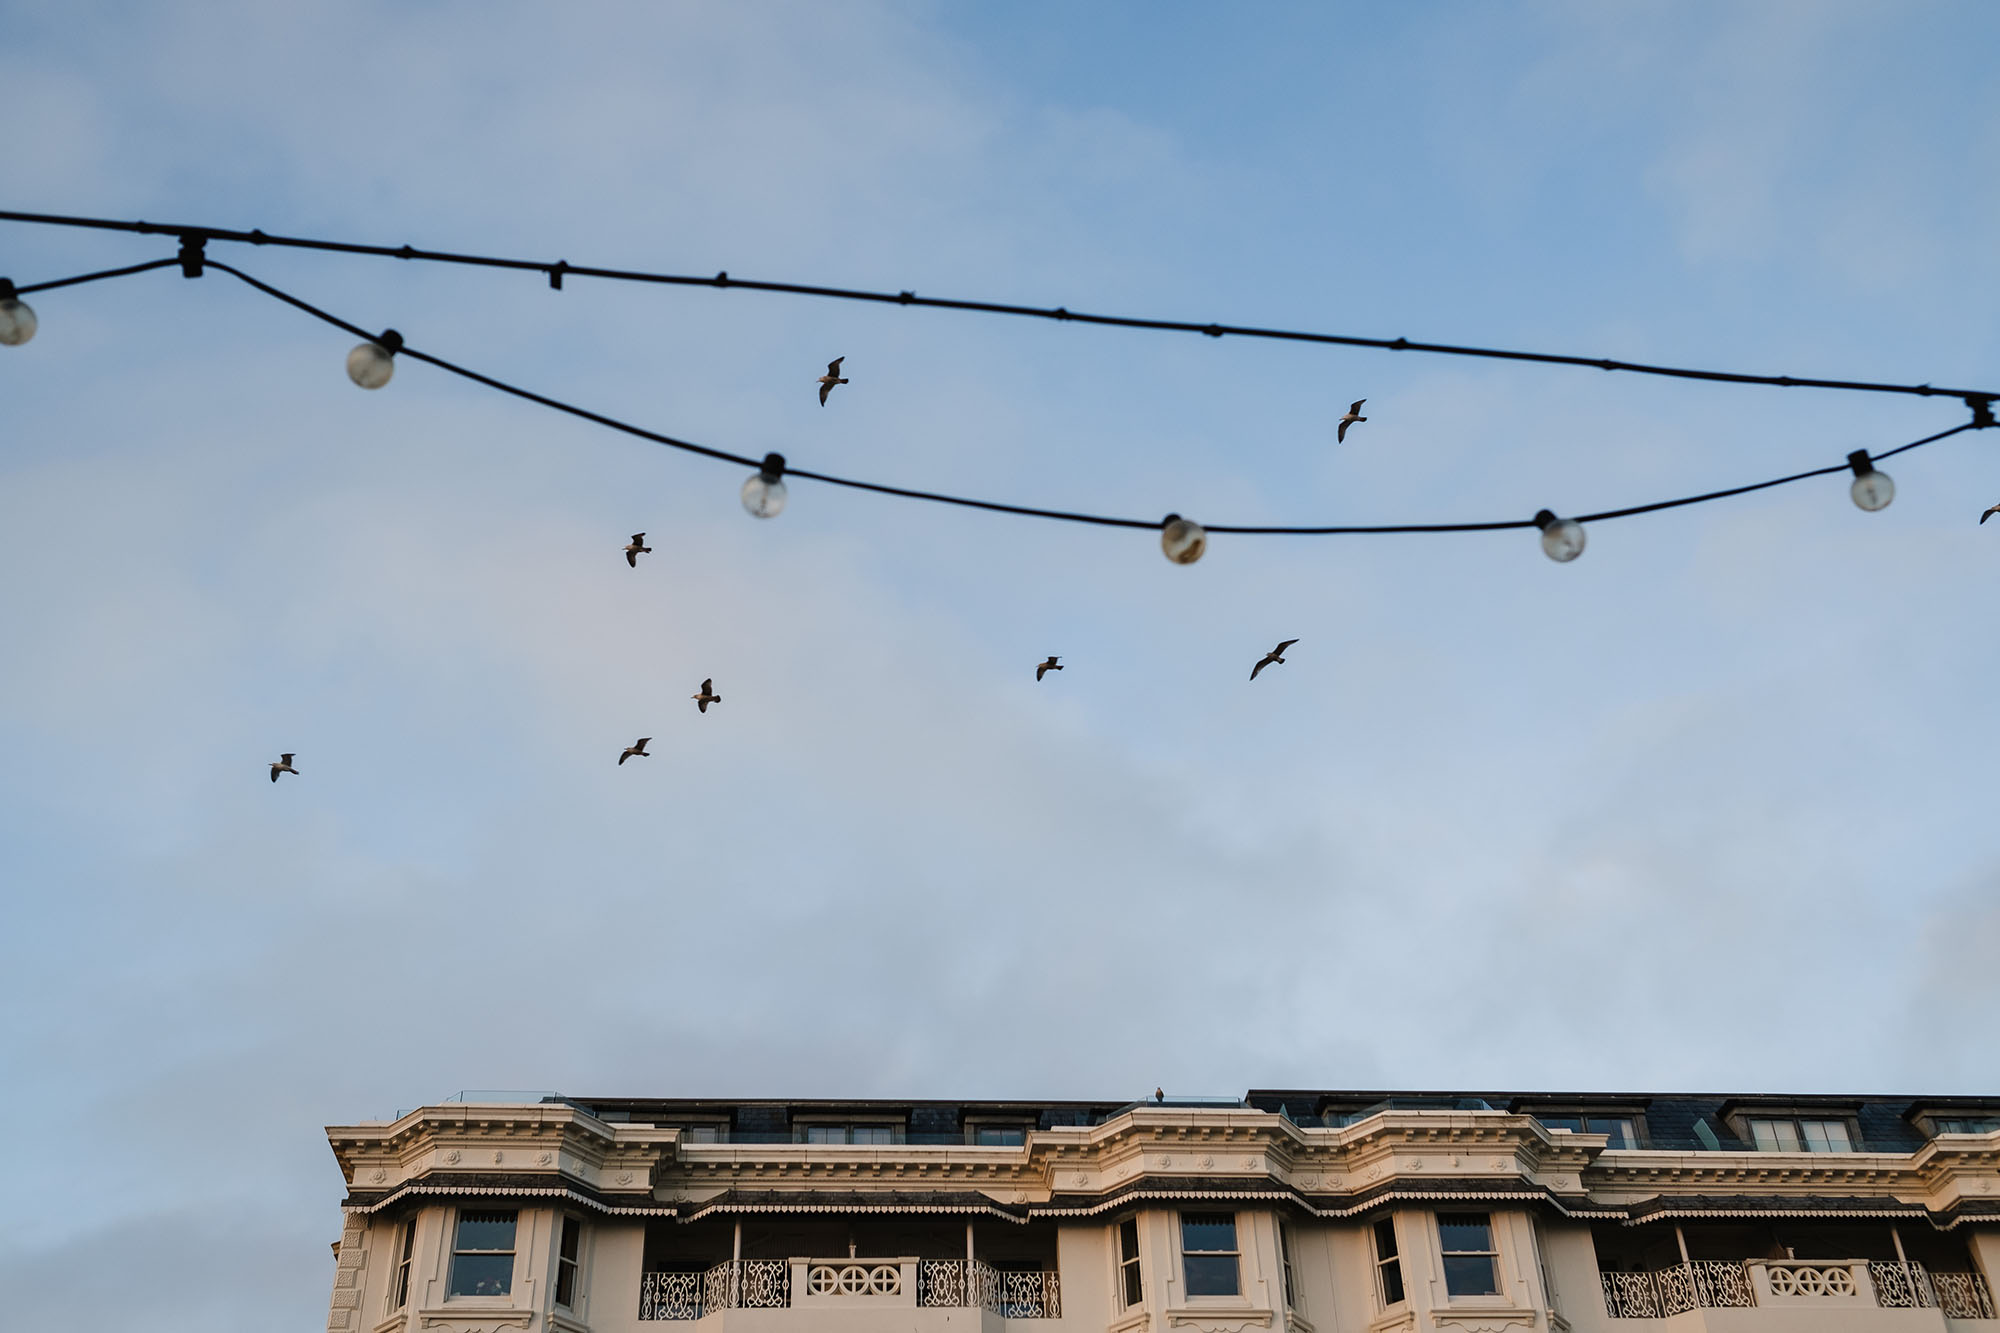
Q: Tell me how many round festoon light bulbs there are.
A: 6